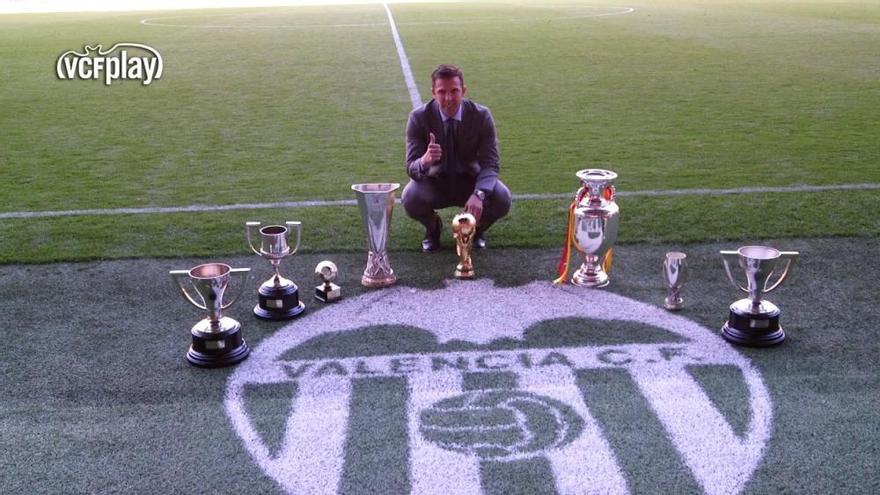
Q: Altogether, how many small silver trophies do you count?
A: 2